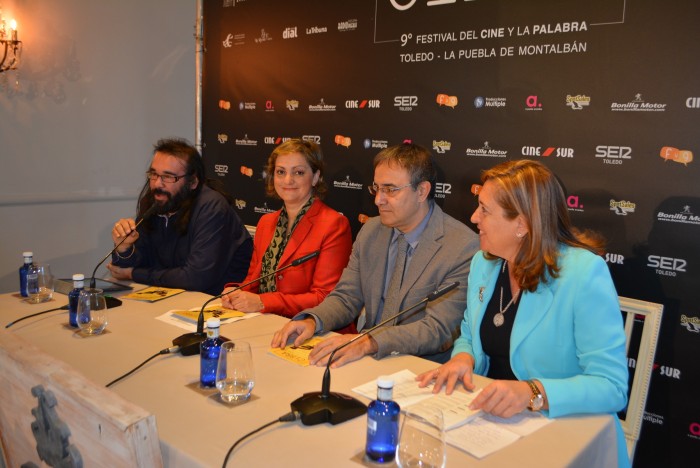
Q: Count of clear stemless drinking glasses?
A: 4